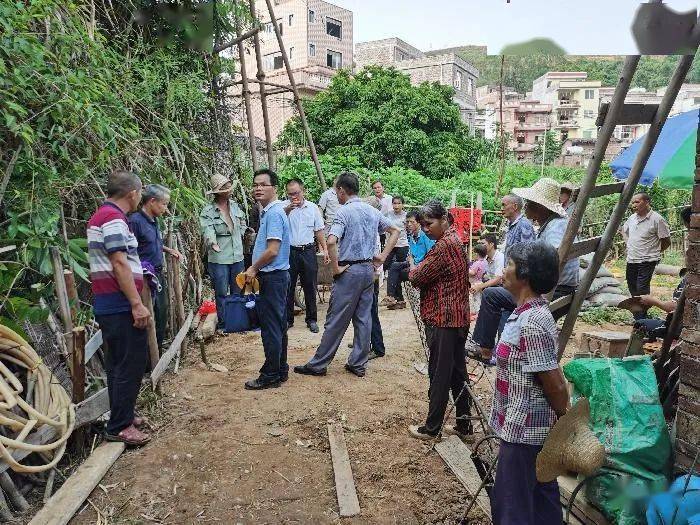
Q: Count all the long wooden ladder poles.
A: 2